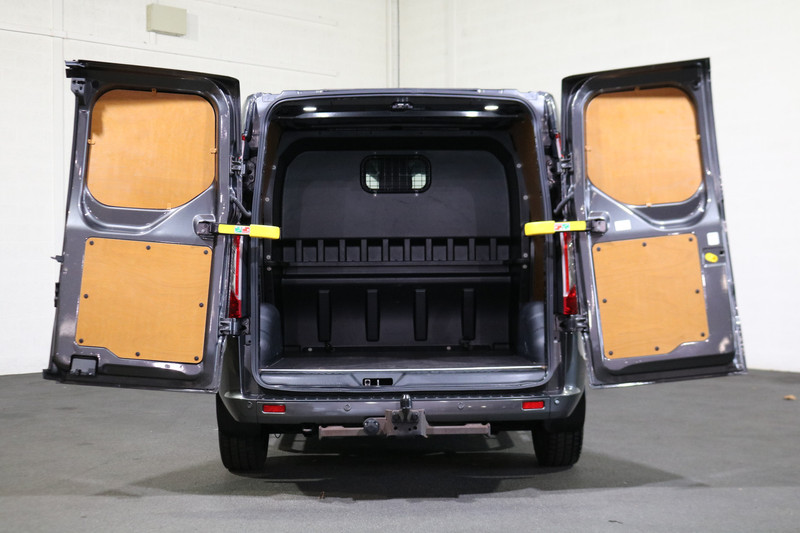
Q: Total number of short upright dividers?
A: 10